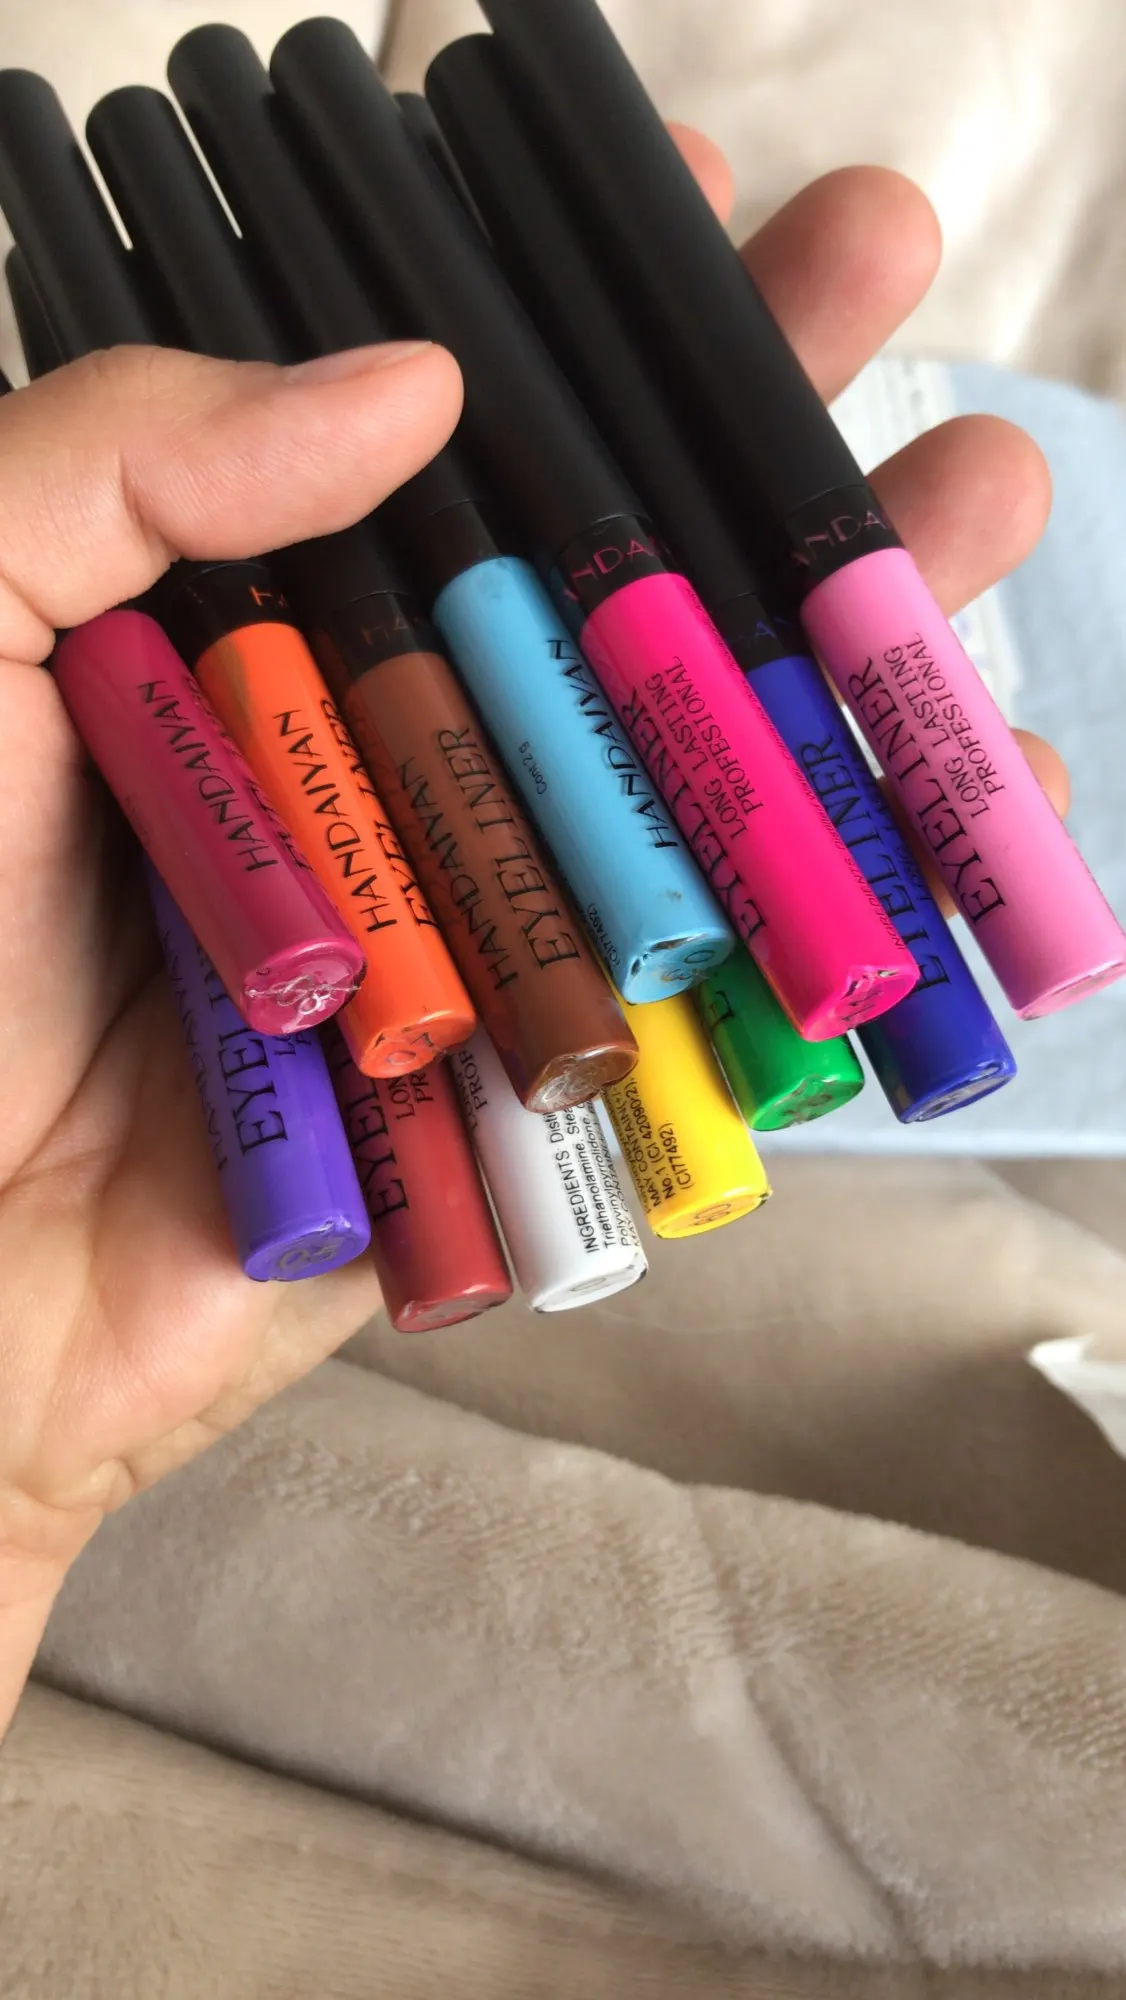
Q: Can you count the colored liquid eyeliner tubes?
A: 12